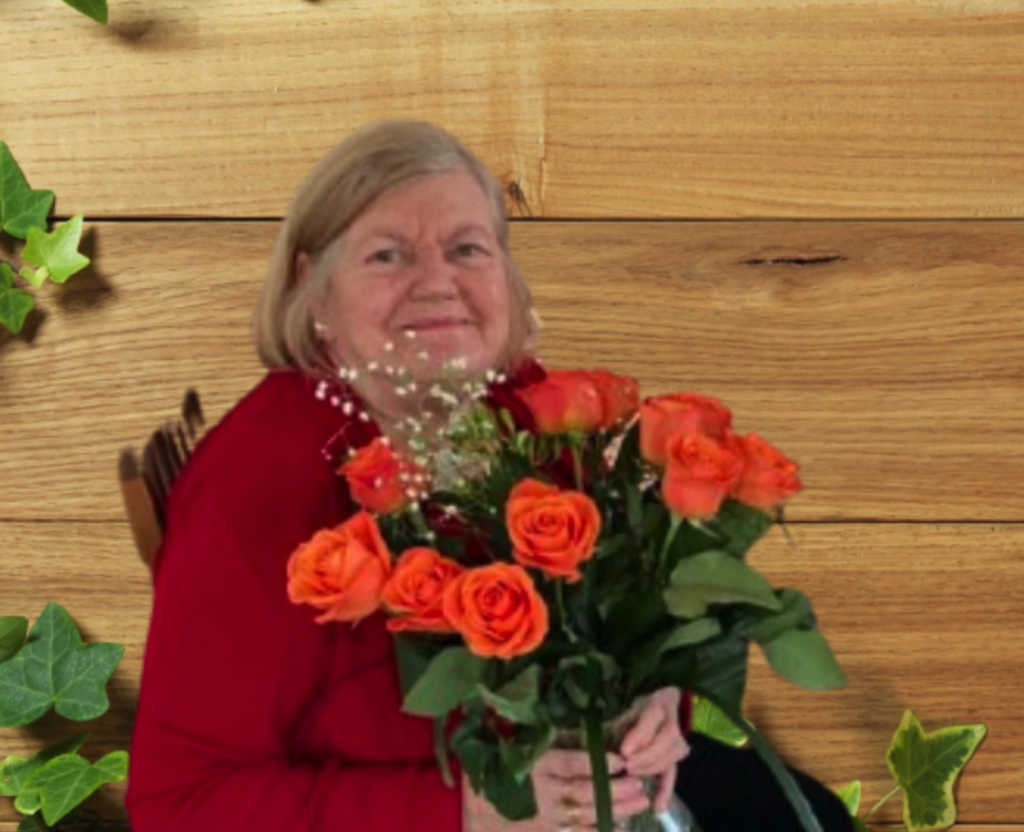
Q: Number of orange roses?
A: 10